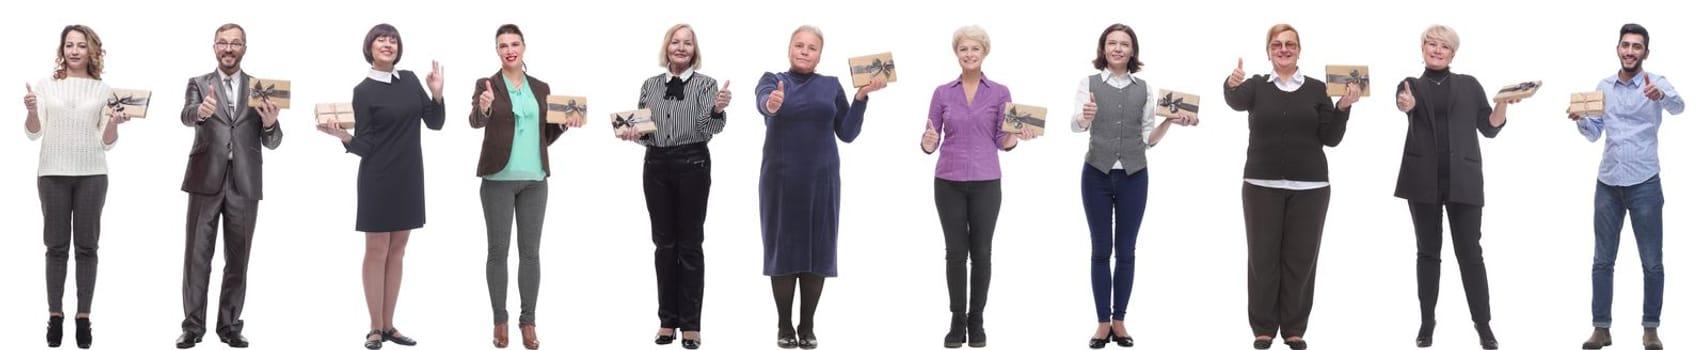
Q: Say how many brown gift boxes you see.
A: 11